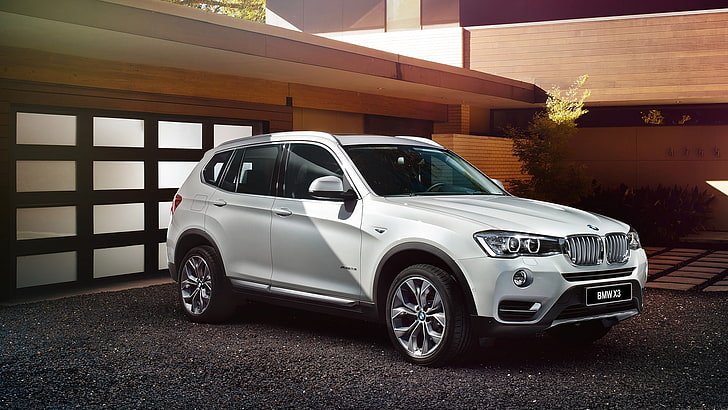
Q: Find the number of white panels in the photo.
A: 13